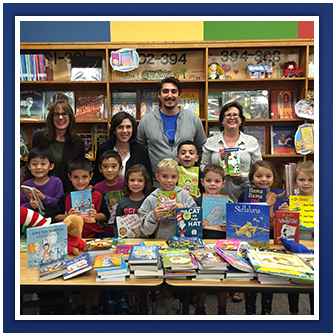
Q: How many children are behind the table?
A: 9